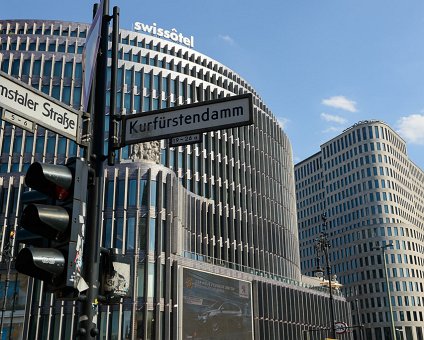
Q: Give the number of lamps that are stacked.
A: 3